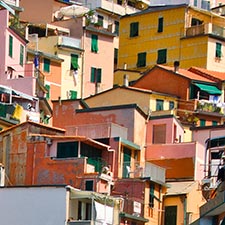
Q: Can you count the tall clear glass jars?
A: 0